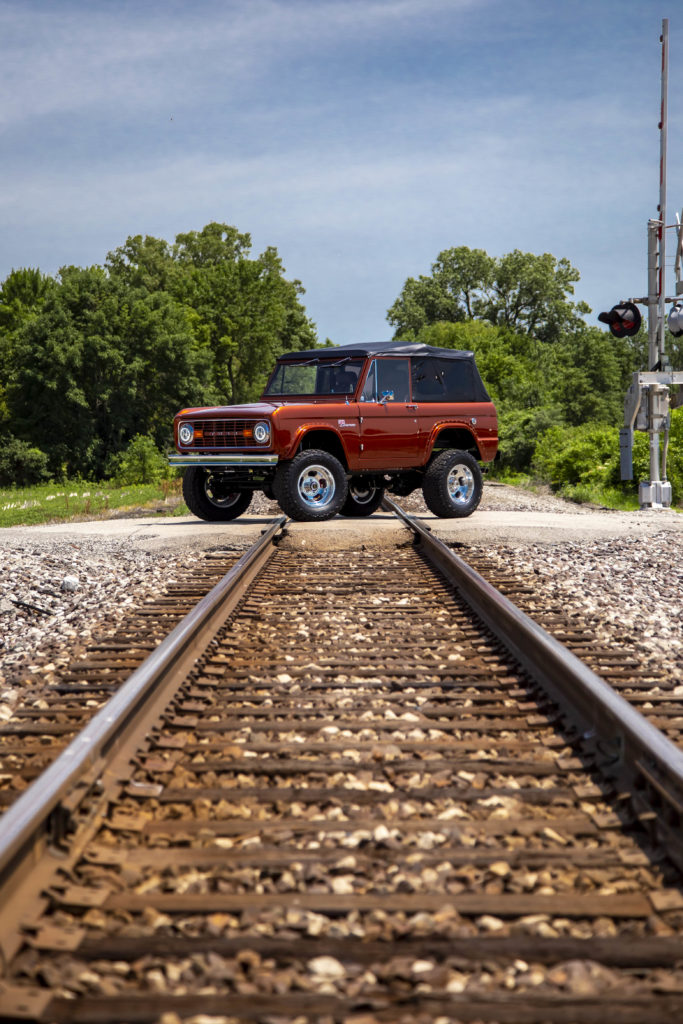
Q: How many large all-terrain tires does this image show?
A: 4